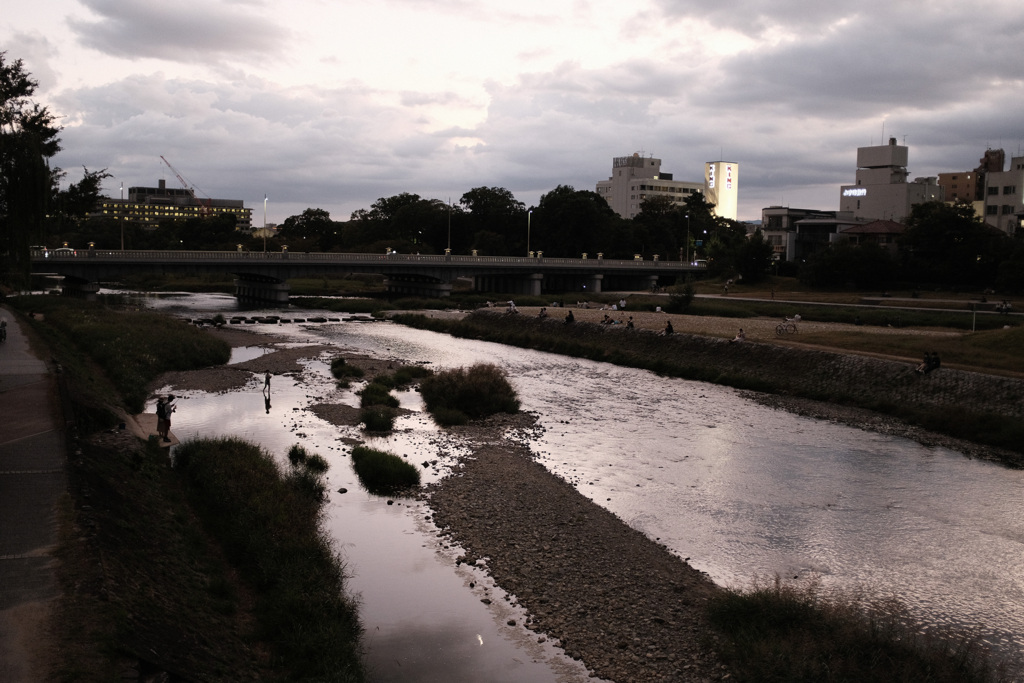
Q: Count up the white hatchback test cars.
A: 0